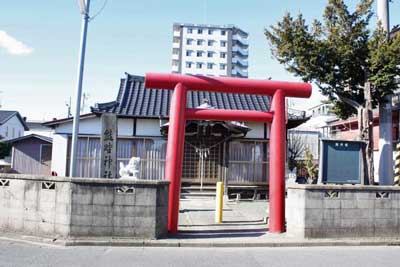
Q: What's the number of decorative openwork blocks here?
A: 5